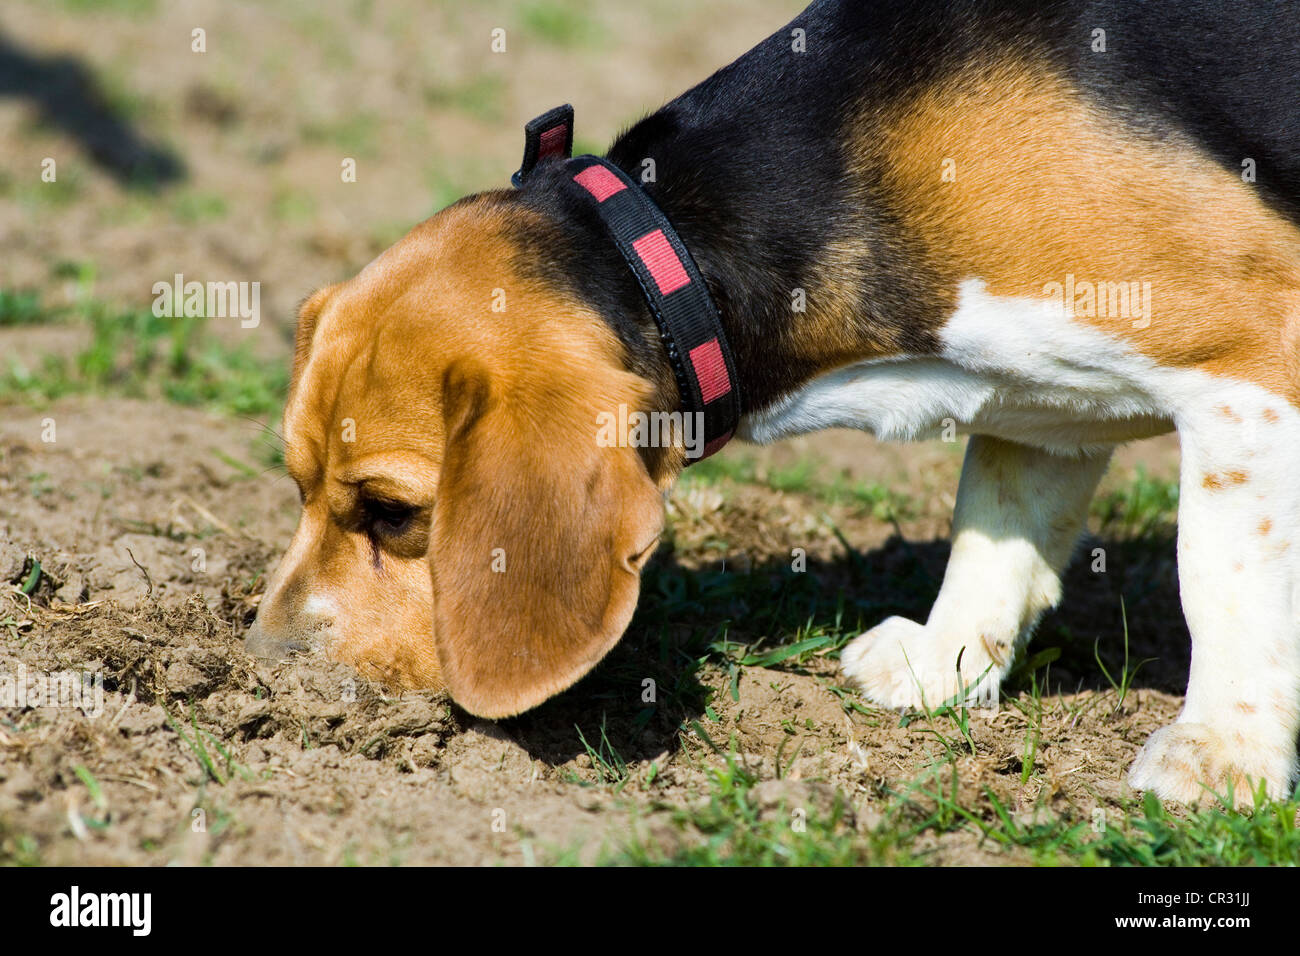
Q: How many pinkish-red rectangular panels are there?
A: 5